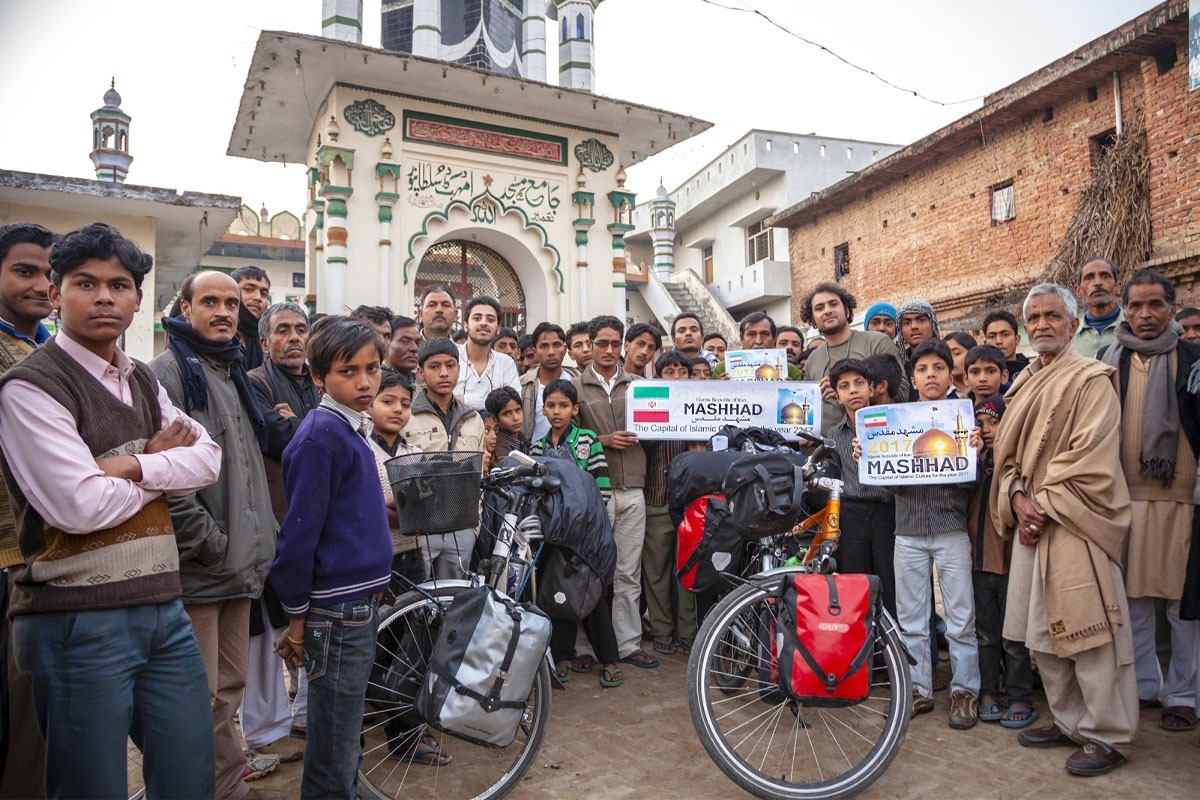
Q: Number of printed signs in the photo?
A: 3